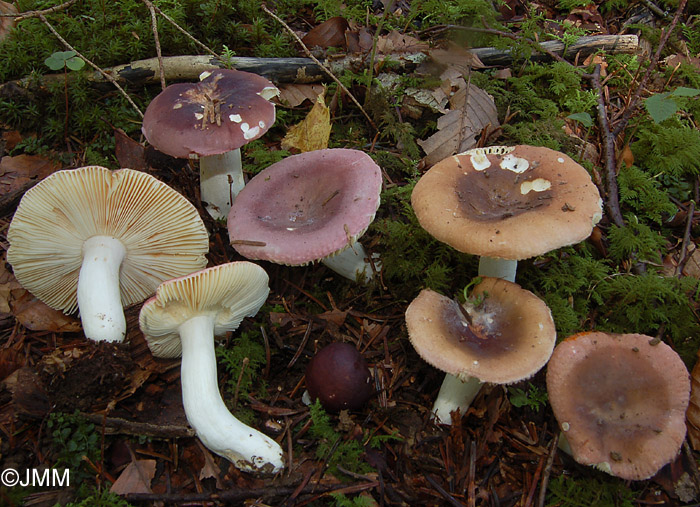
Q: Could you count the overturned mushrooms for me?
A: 2